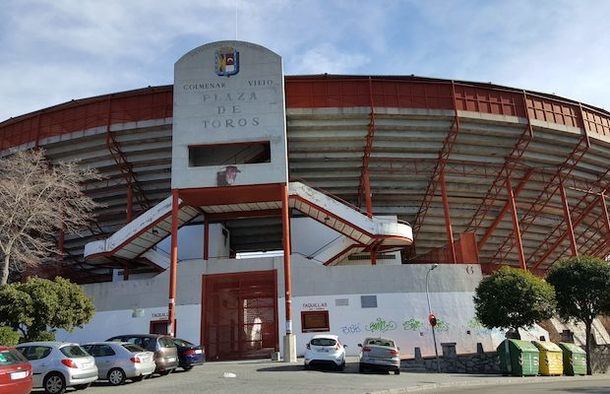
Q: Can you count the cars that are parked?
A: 7